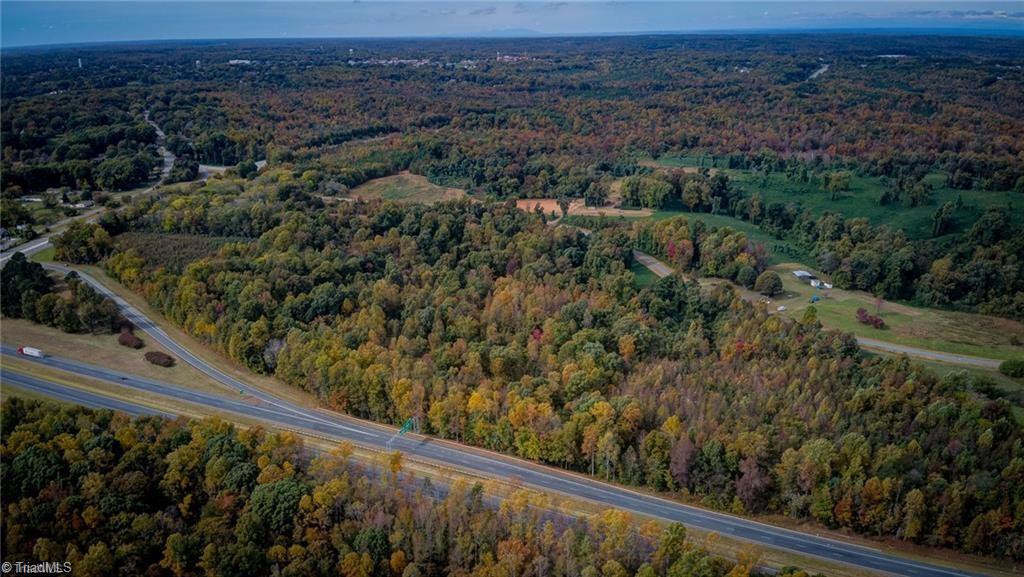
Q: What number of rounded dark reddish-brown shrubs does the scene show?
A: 2